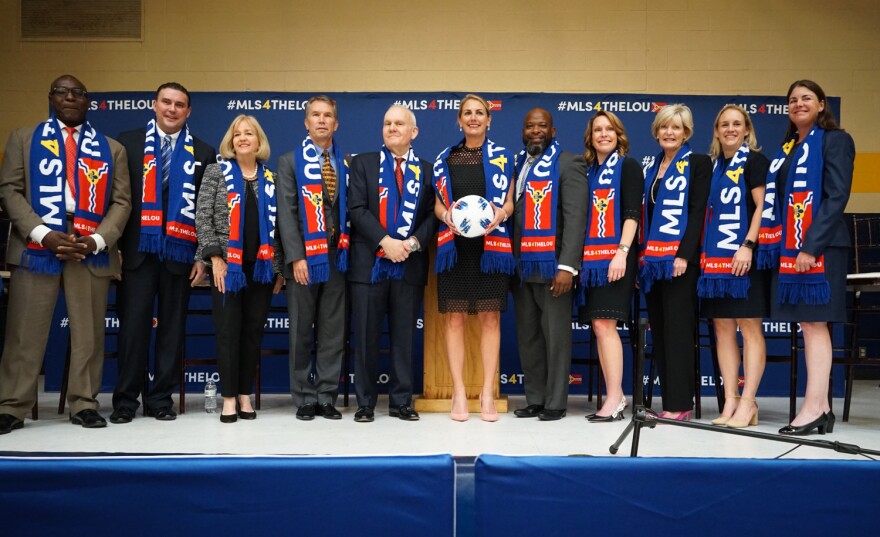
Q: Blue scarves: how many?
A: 11